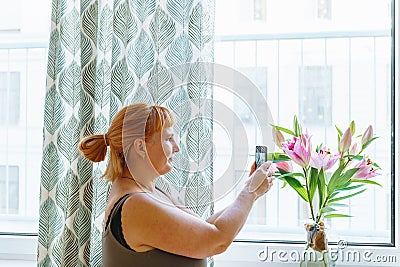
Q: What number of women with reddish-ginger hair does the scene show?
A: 1